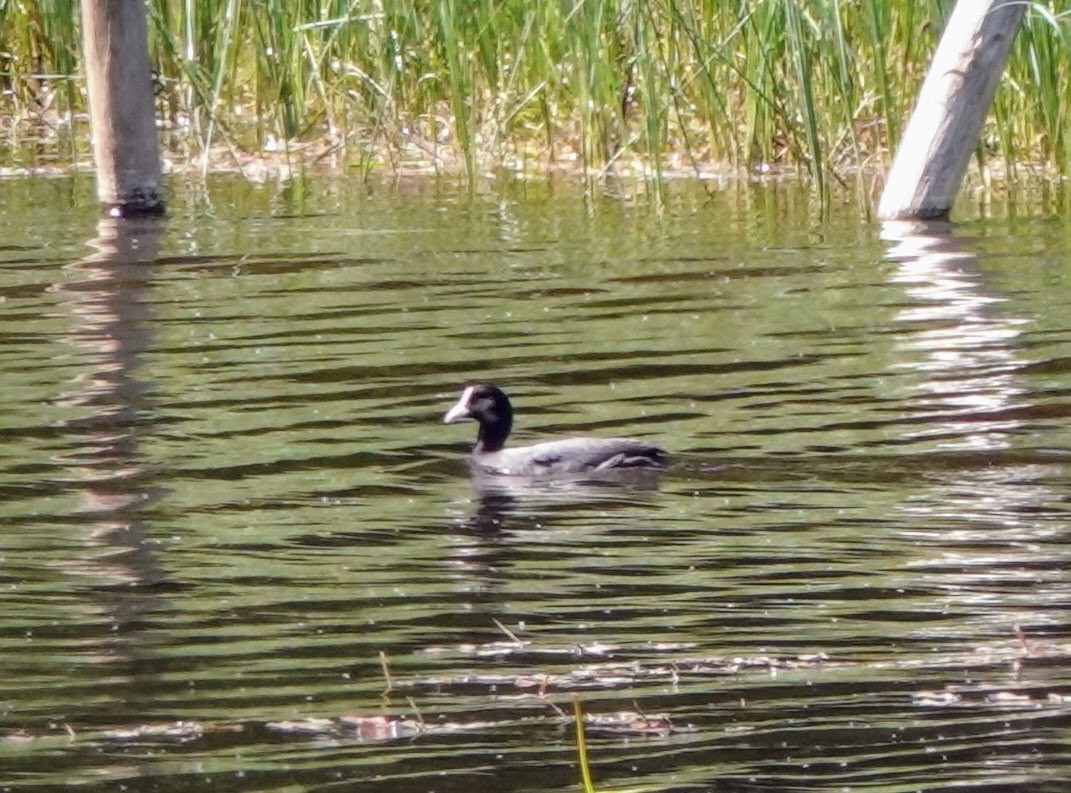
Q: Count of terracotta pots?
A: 0